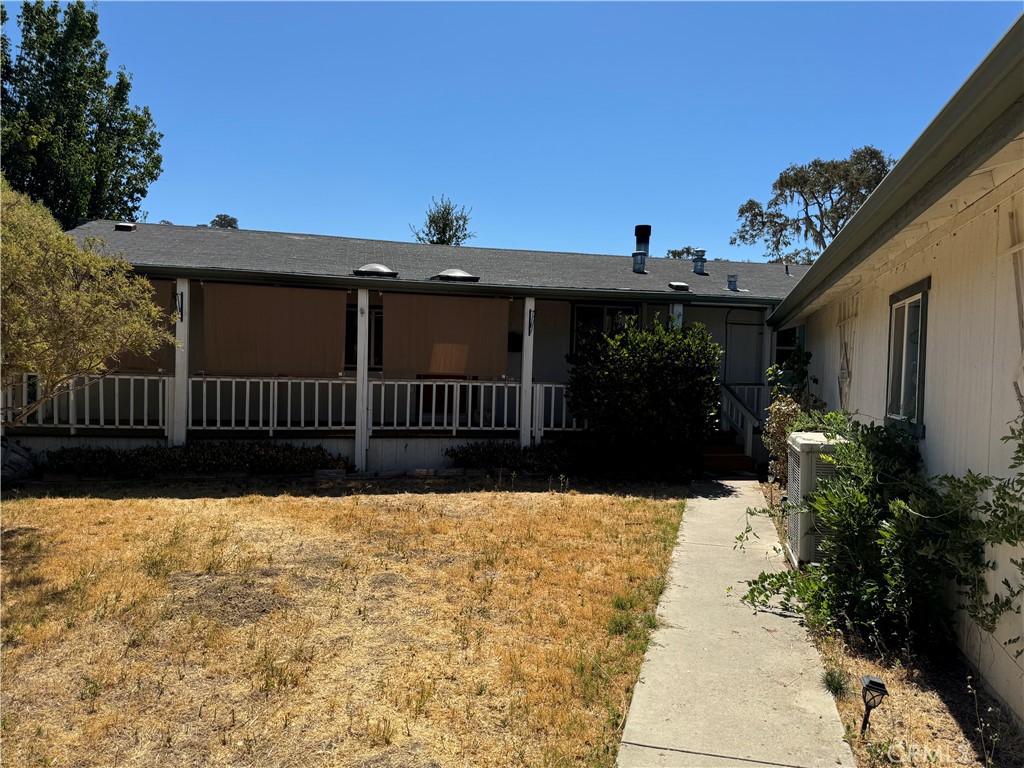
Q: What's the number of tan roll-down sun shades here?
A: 3